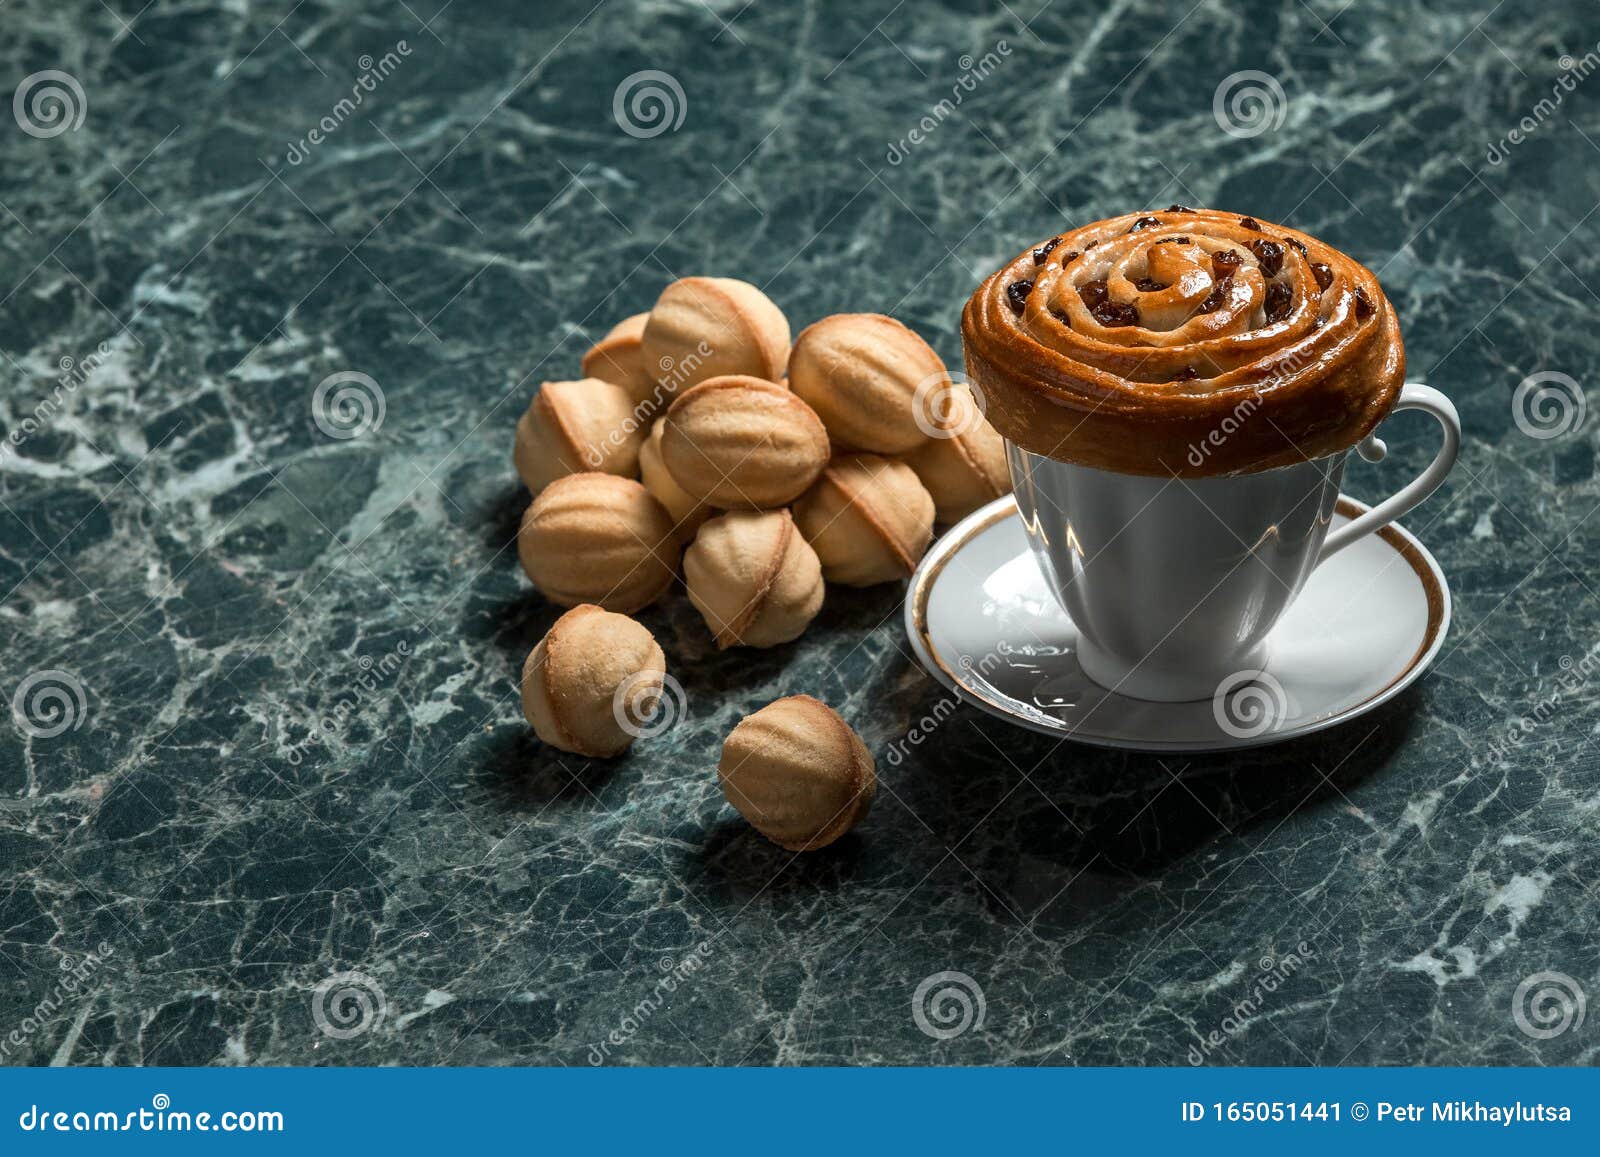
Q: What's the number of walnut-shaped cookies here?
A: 12